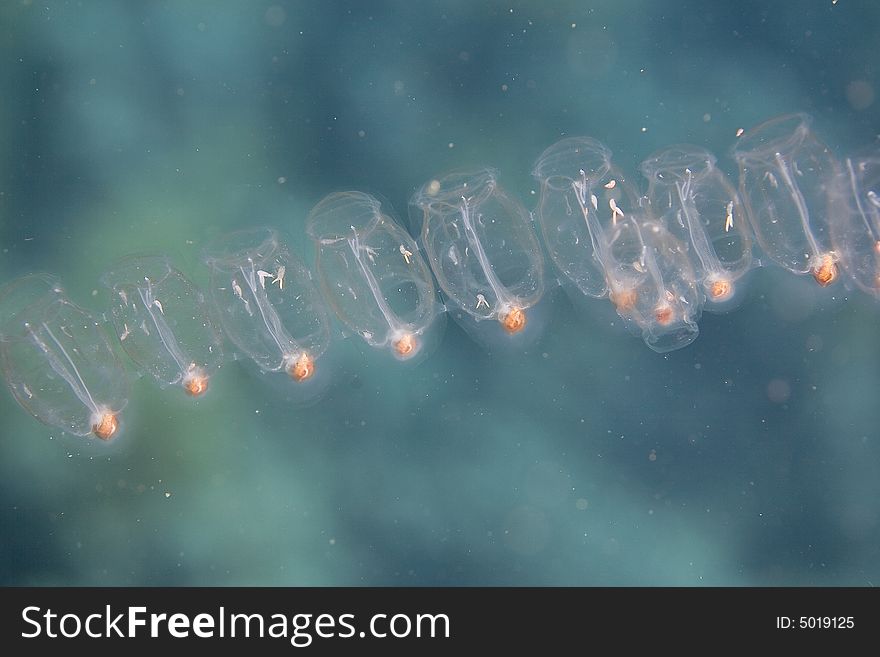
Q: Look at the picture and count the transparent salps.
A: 10